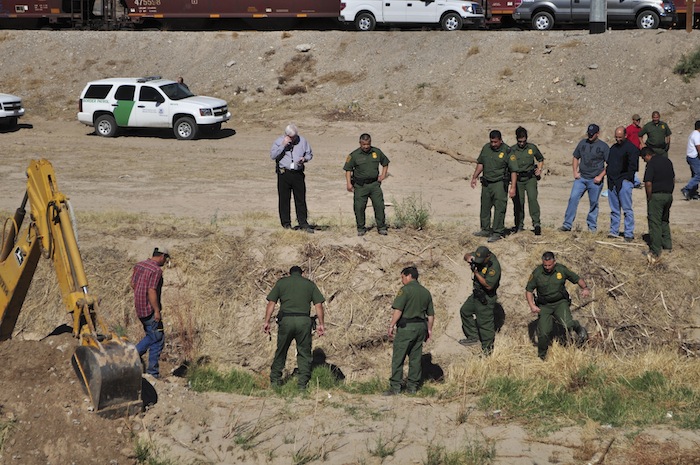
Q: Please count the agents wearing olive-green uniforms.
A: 8